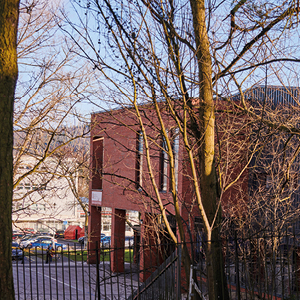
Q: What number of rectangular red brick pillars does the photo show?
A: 3